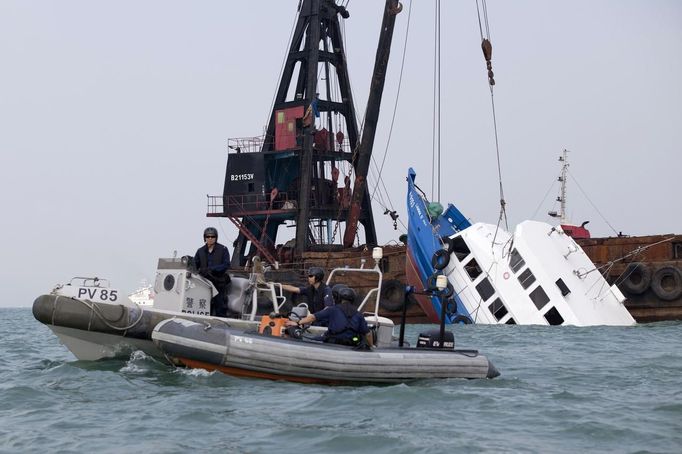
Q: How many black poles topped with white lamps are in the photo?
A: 1